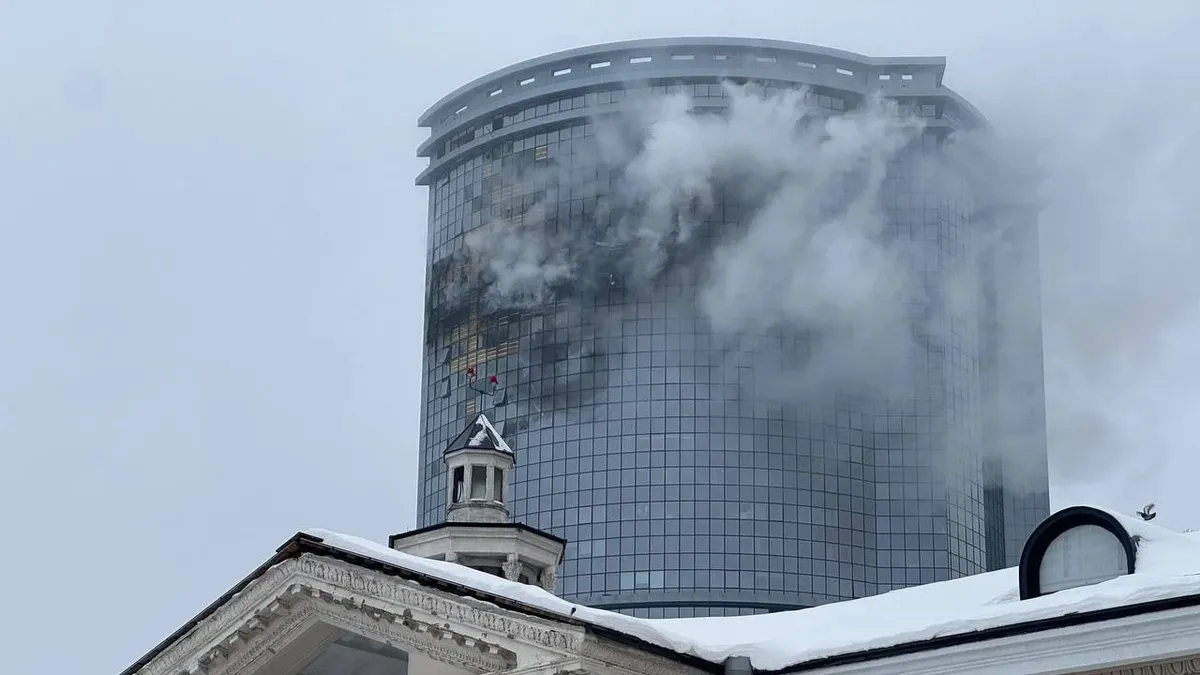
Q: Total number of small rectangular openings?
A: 13